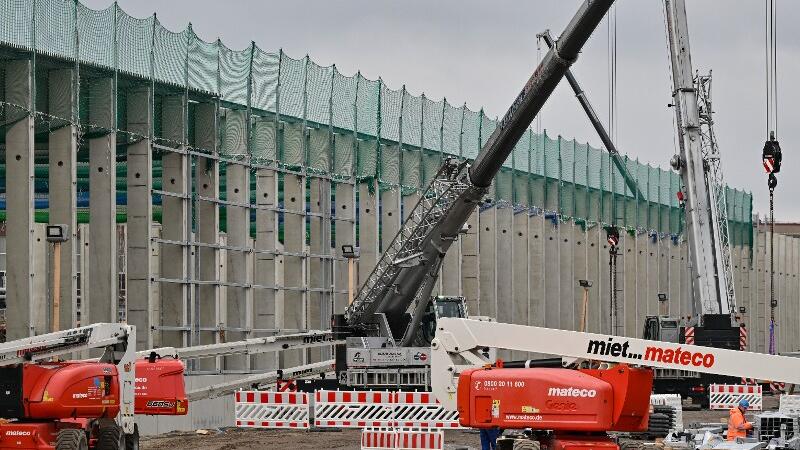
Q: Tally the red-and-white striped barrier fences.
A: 6